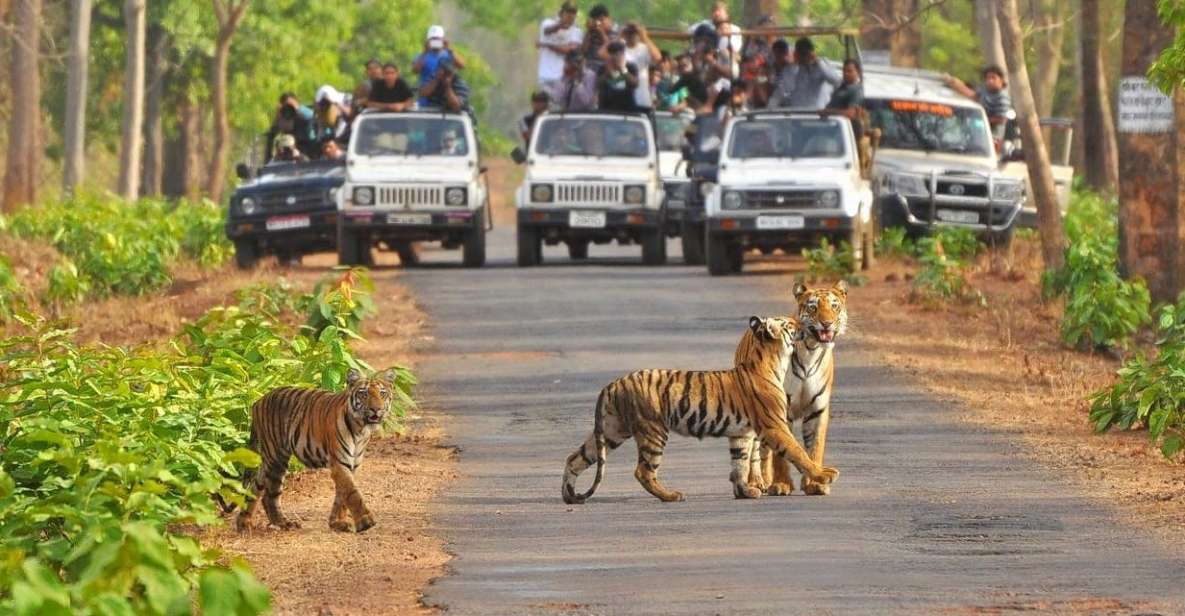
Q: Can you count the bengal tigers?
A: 3